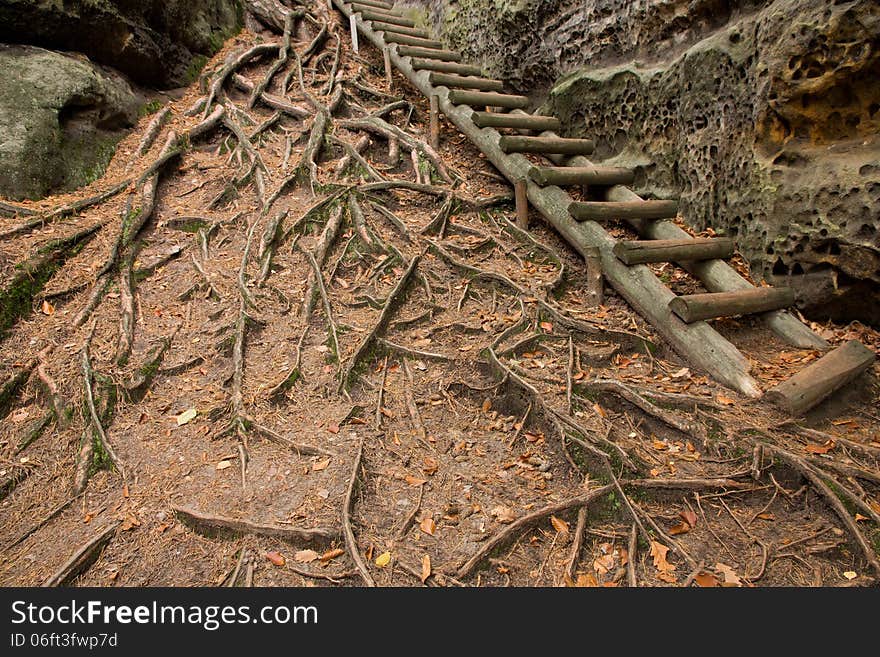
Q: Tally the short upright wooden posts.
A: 5